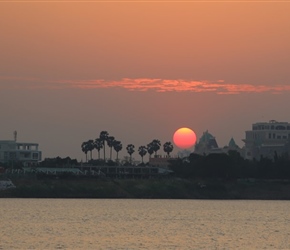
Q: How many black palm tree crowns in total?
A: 11